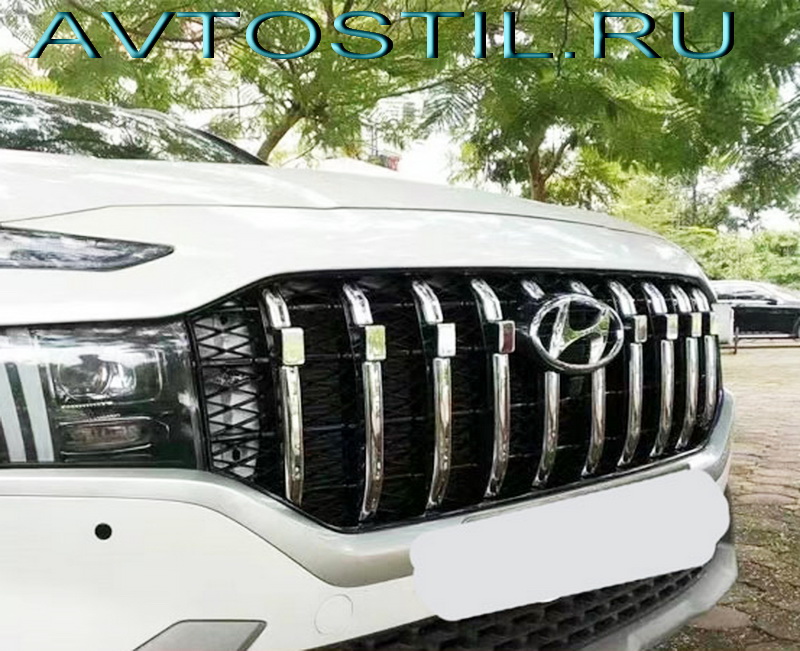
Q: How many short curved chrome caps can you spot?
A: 10